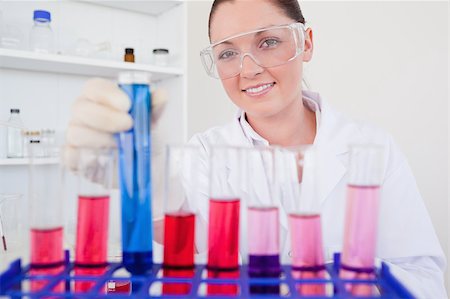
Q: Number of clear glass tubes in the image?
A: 8